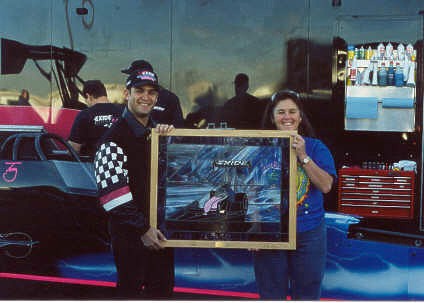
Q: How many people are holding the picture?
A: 2